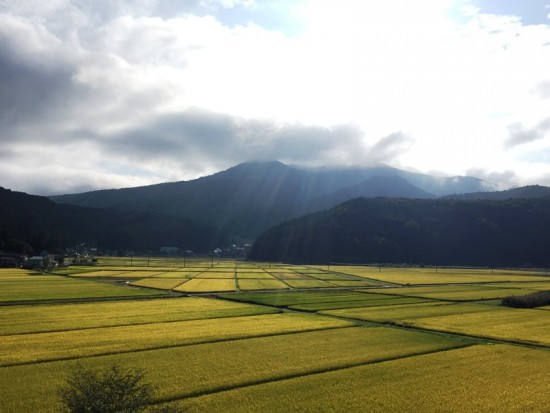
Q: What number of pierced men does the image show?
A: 0